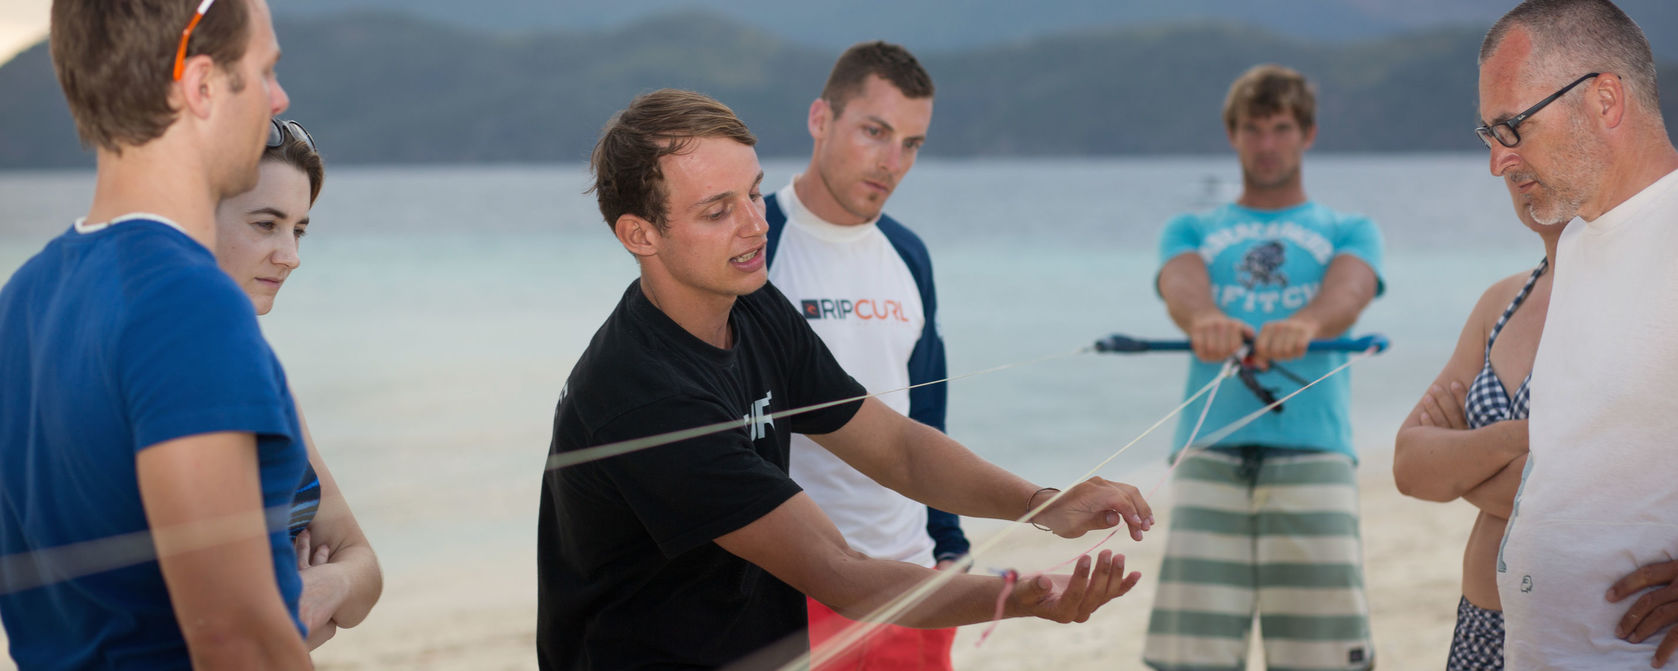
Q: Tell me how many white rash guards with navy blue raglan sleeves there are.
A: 1